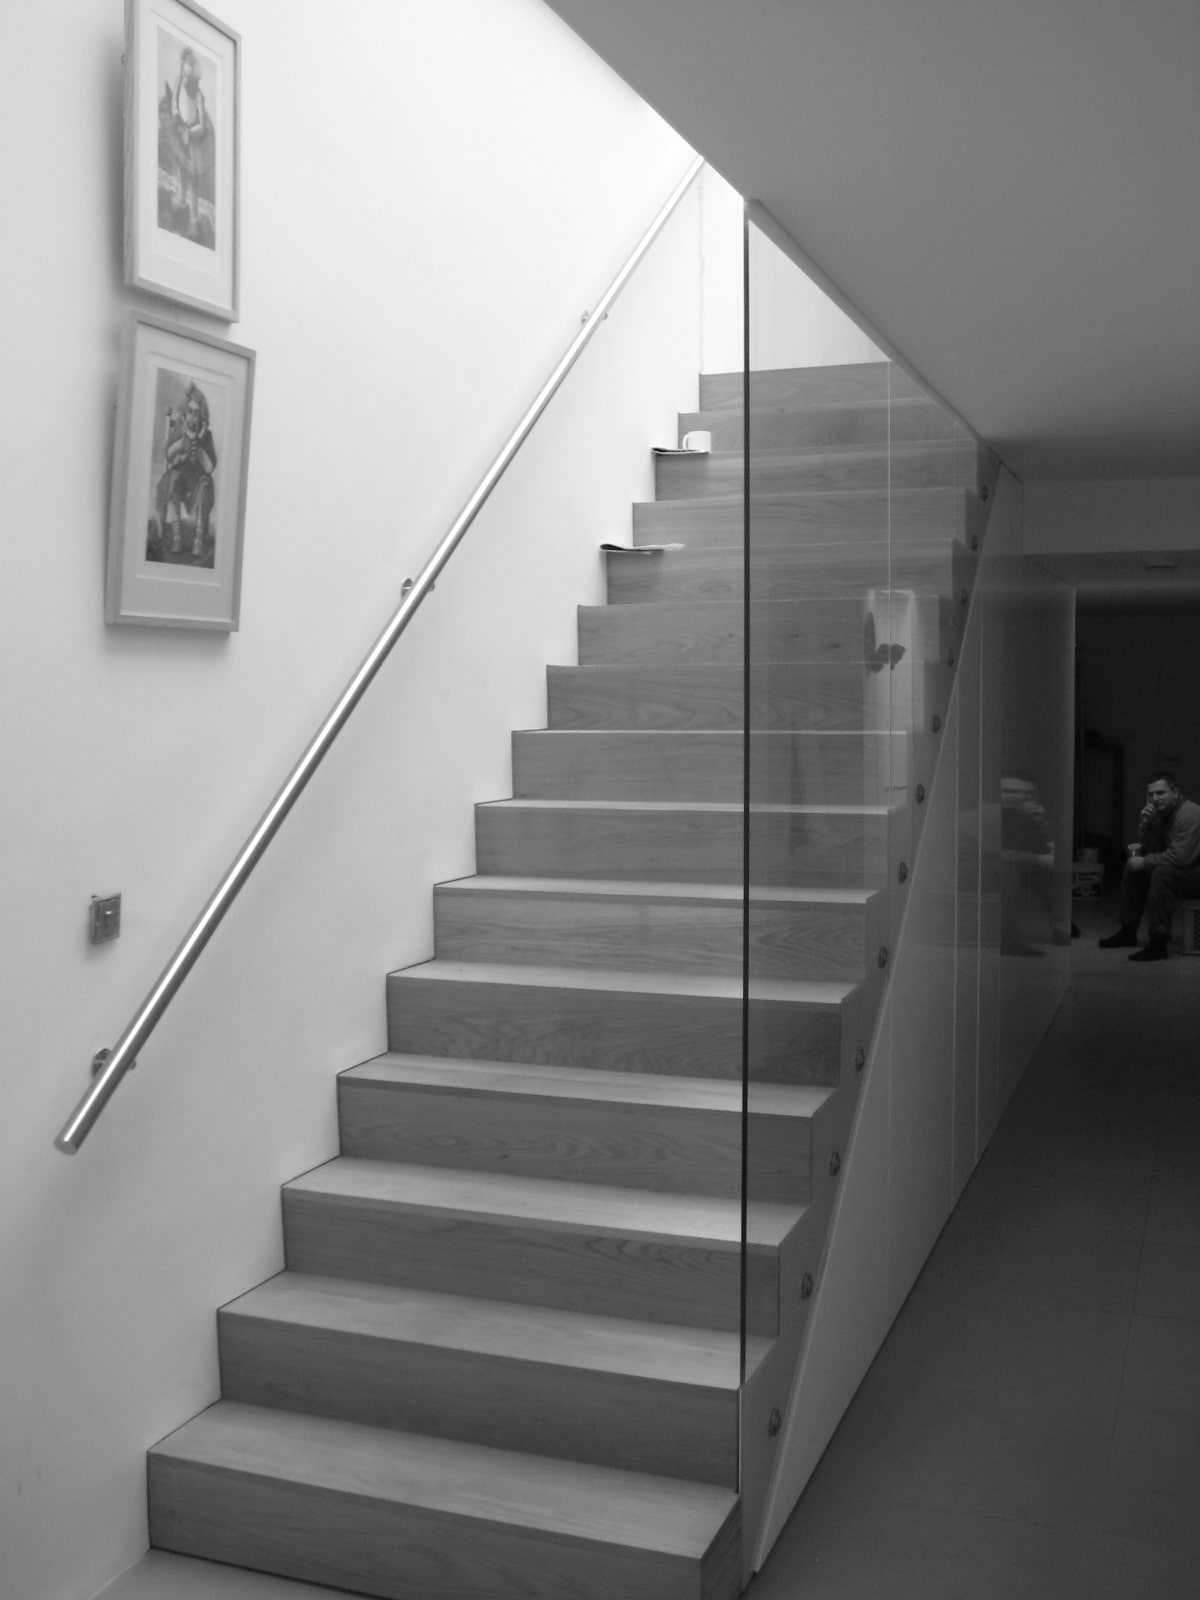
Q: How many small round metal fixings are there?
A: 12